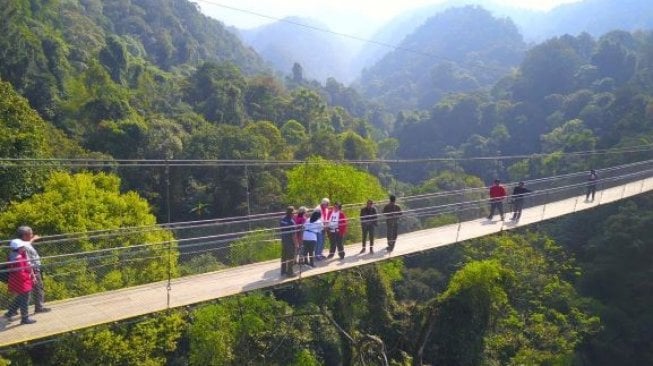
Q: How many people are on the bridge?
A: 12